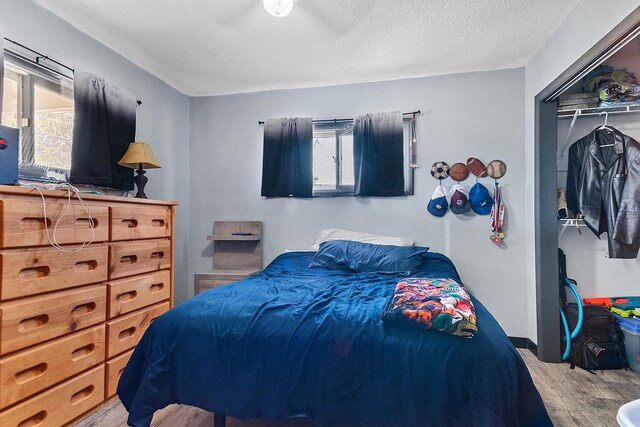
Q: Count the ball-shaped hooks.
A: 4